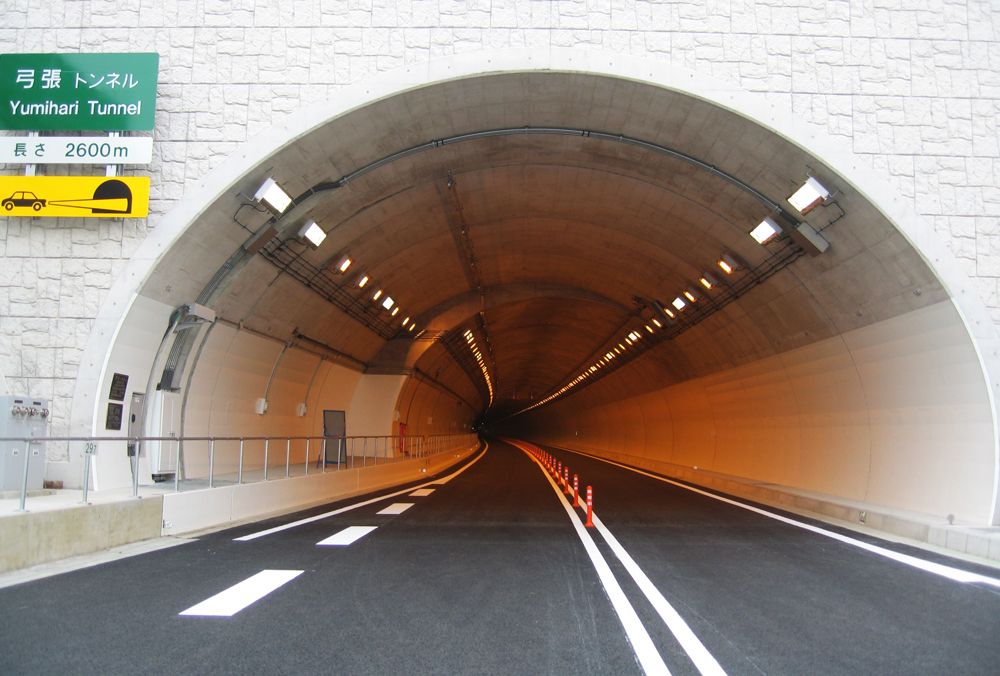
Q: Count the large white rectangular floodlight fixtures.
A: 4